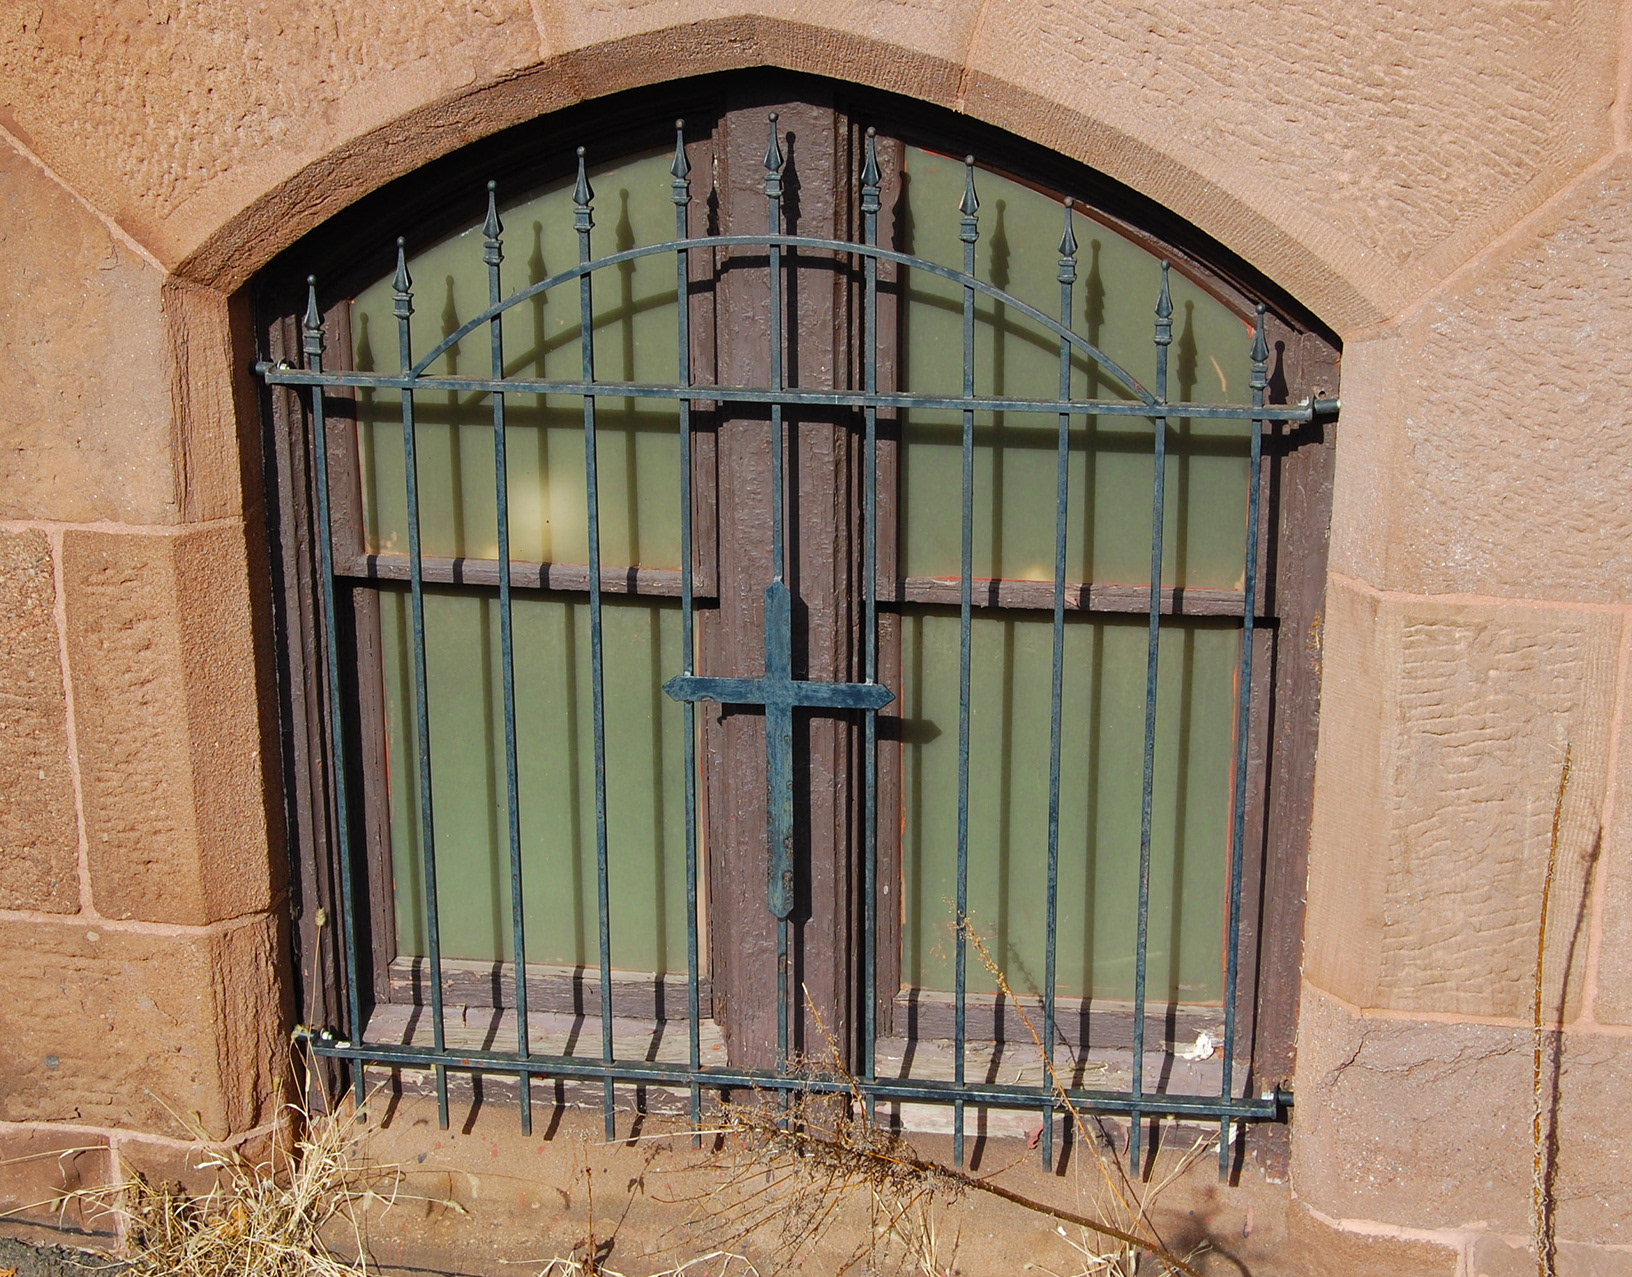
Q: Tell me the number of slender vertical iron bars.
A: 11